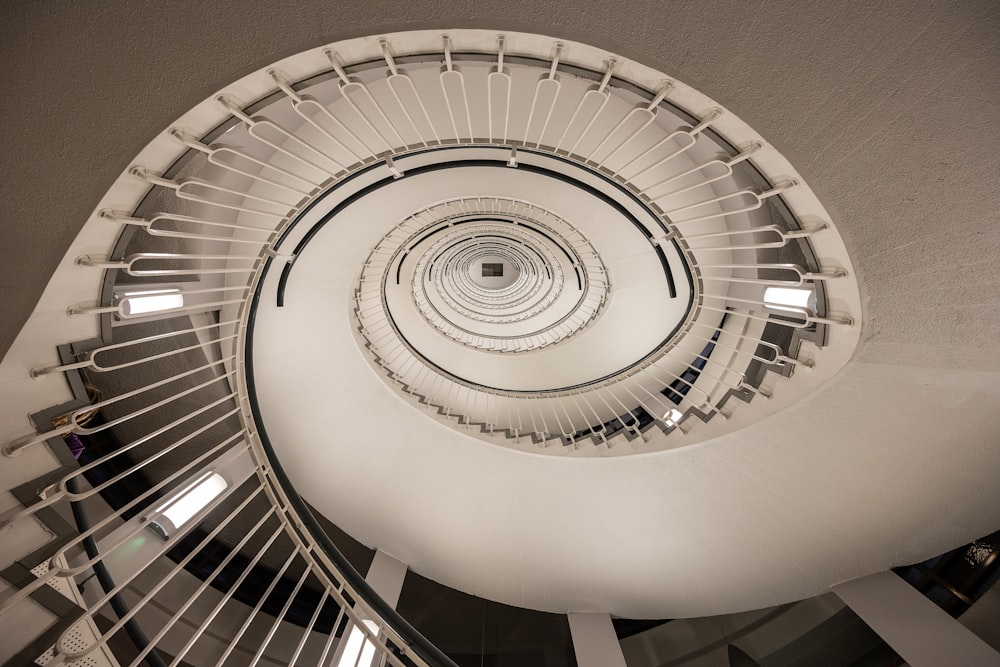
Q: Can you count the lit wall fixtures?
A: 5